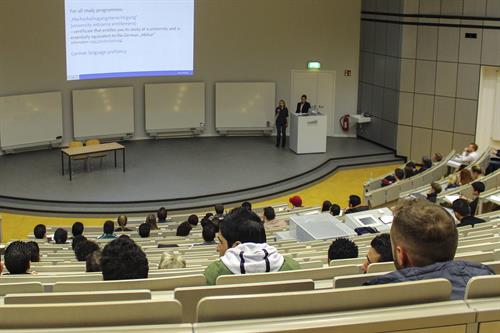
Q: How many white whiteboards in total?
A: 4